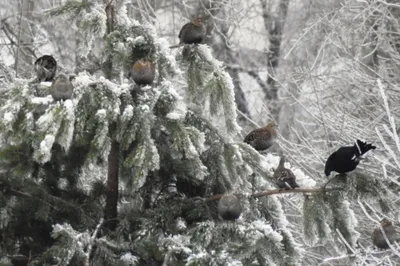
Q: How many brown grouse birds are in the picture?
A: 8